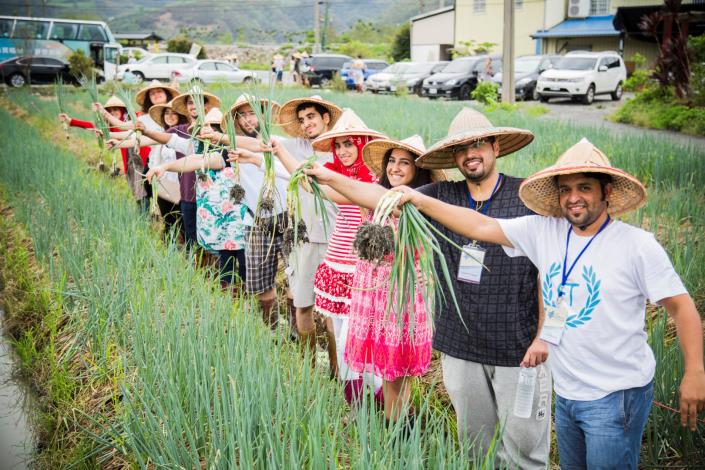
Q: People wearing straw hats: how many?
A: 11